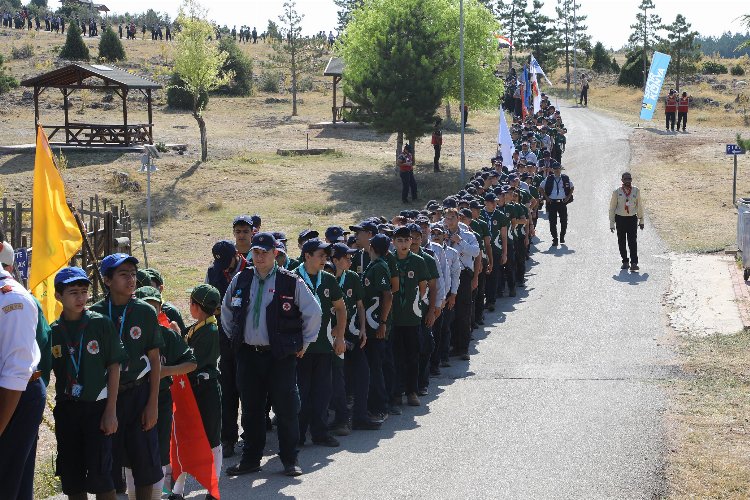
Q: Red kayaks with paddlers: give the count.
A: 0